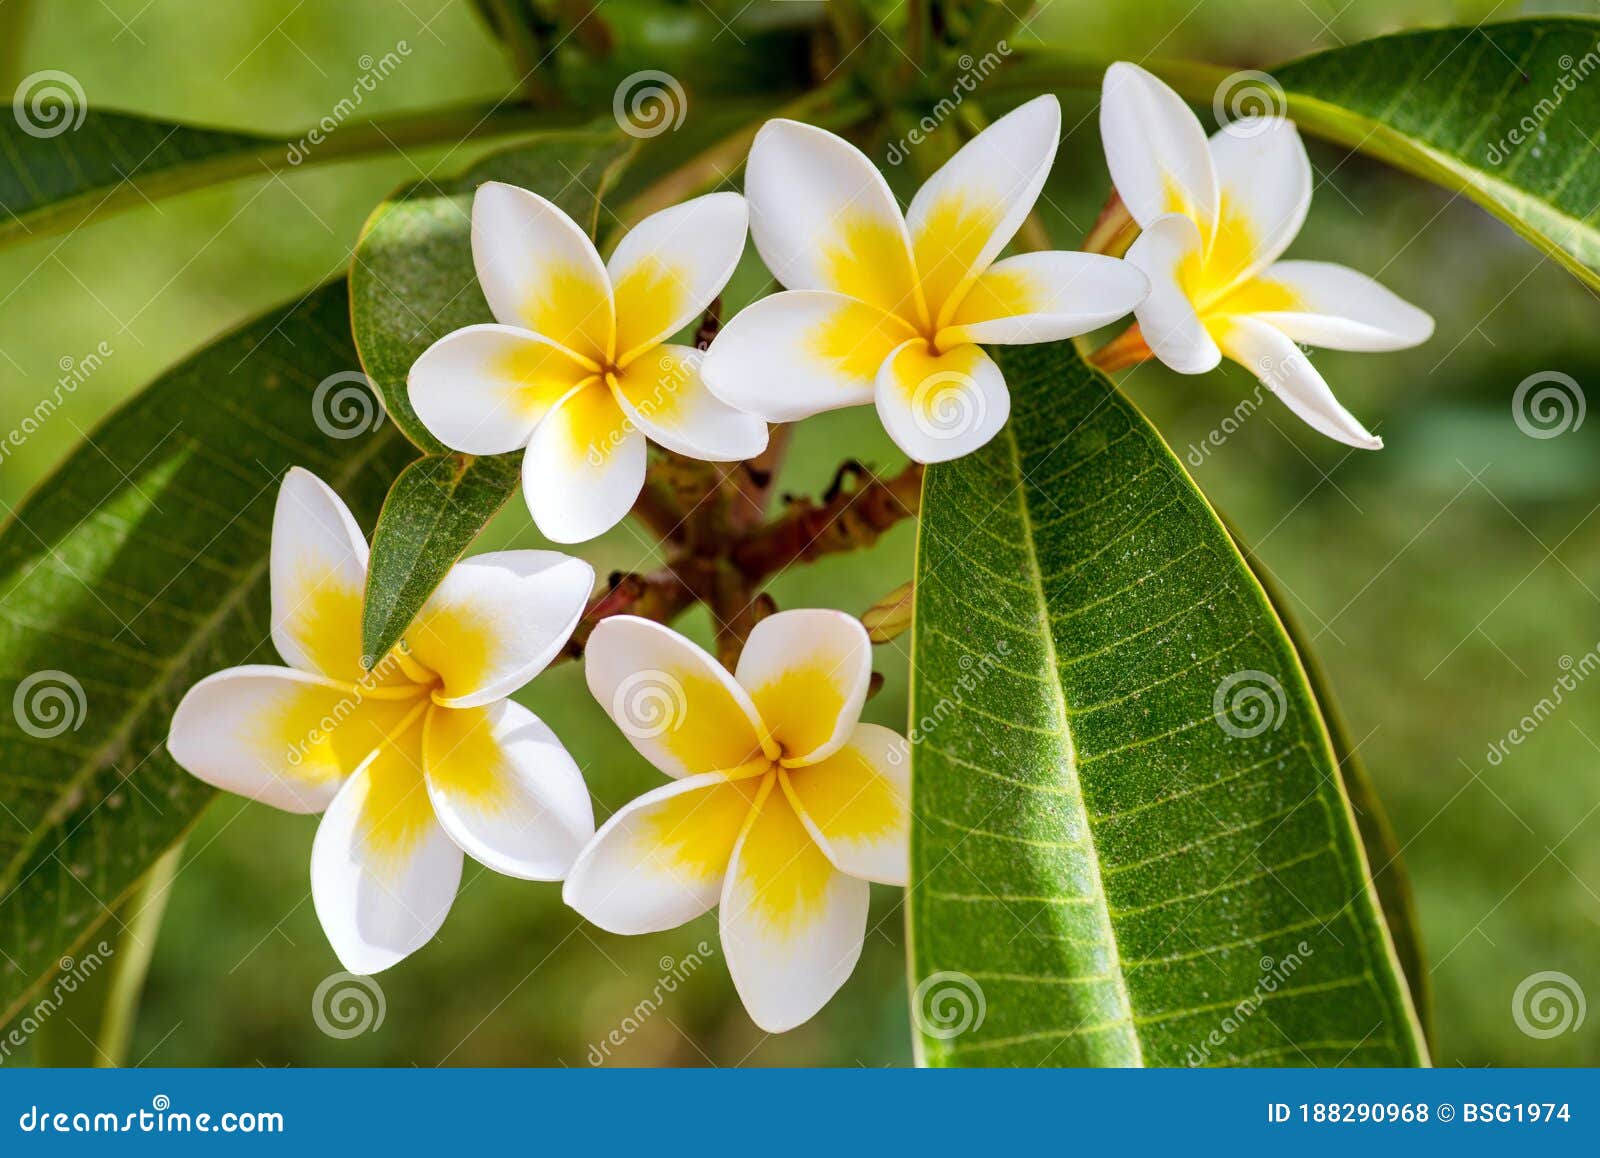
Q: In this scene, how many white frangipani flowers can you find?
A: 5